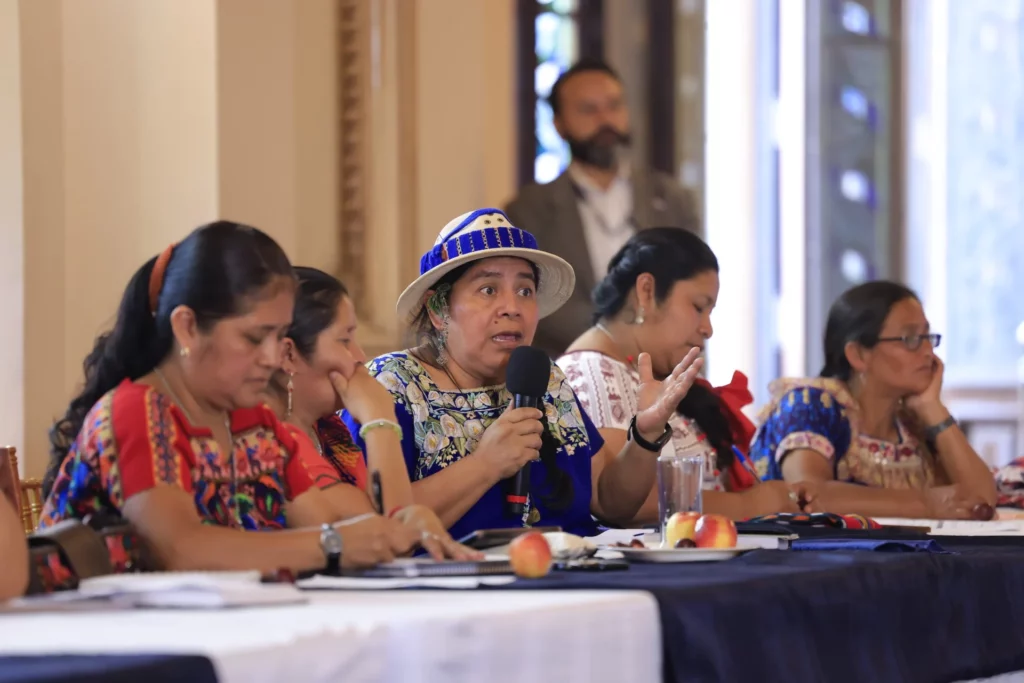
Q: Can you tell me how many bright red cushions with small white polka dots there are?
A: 0